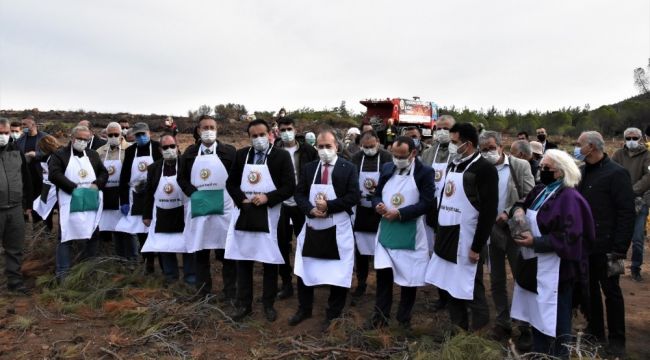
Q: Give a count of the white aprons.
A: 13